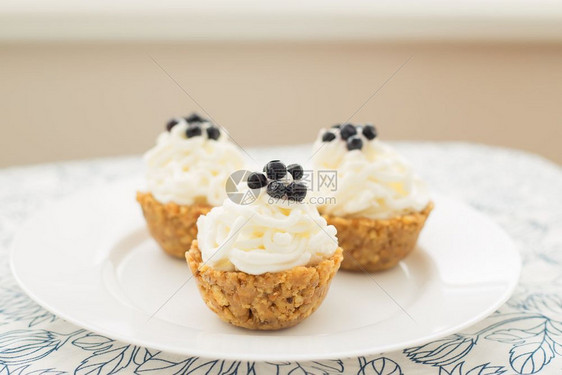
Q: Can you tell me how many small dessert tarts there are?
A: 3